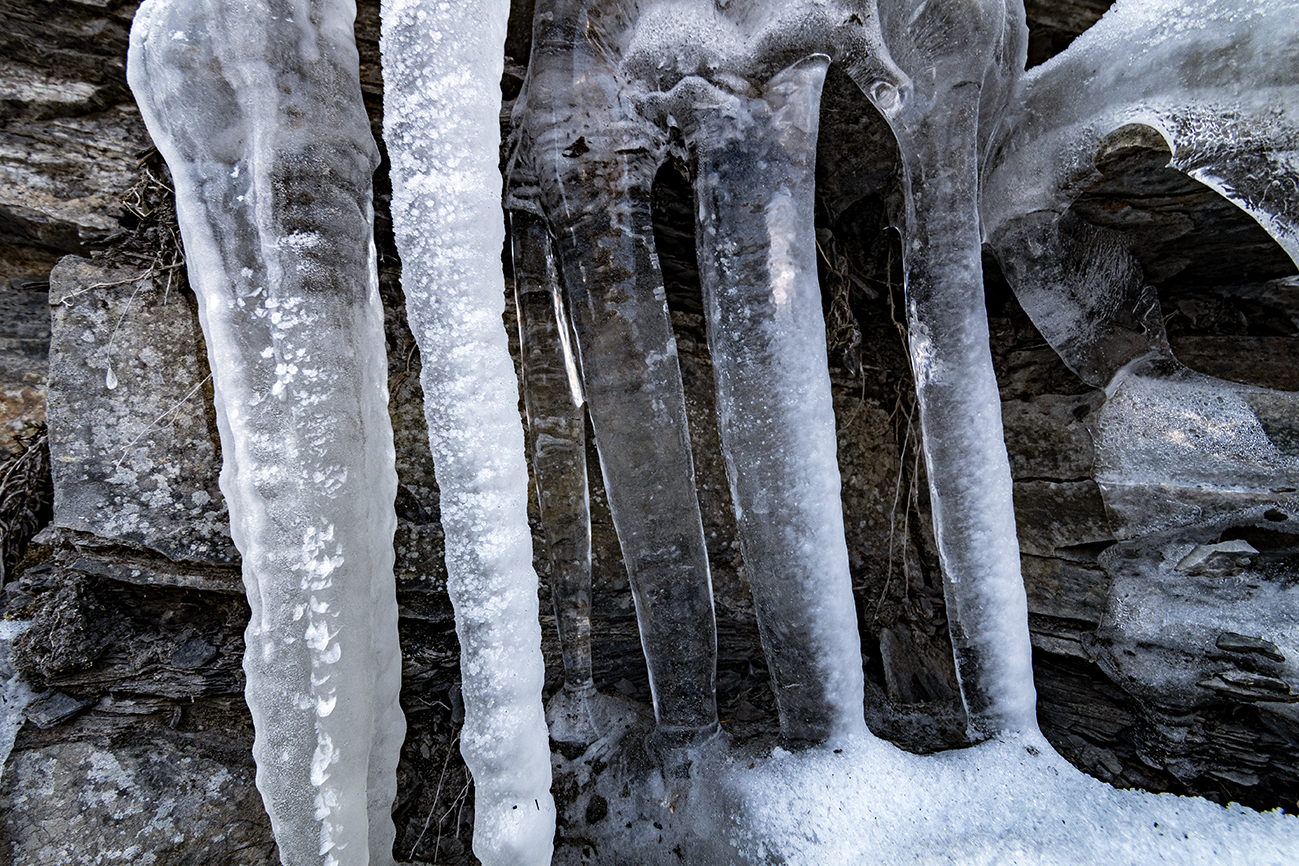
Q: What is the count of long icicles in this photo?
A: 6